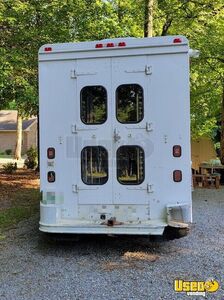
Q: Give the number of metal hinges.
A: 6